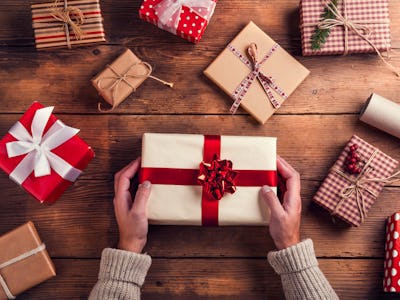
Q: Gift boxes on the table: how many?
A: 10